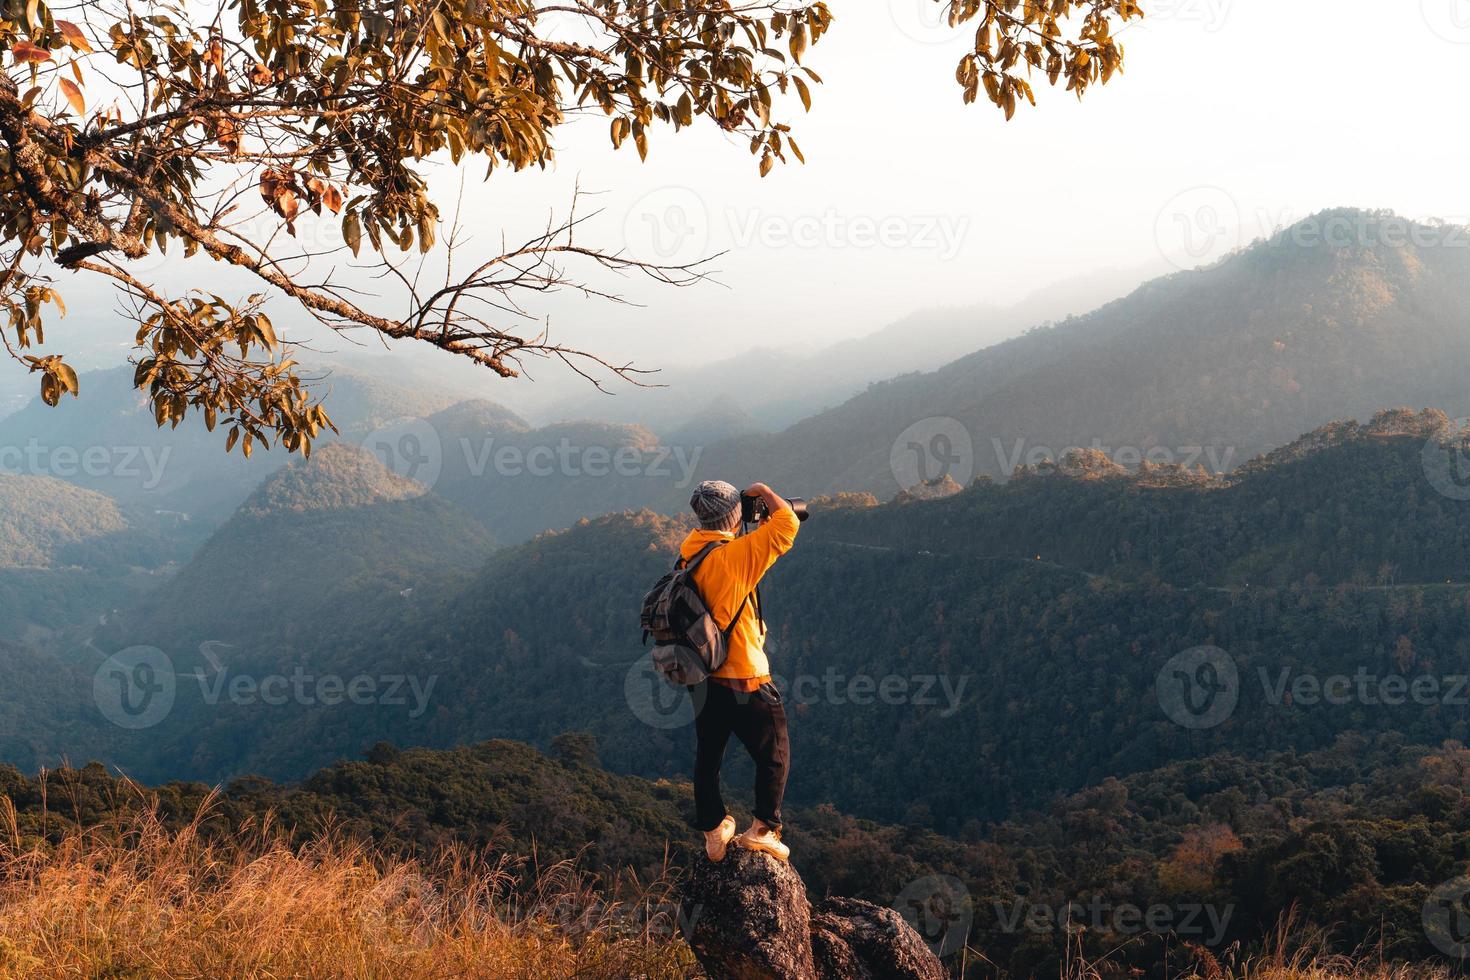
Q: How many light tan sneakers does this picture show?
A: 2